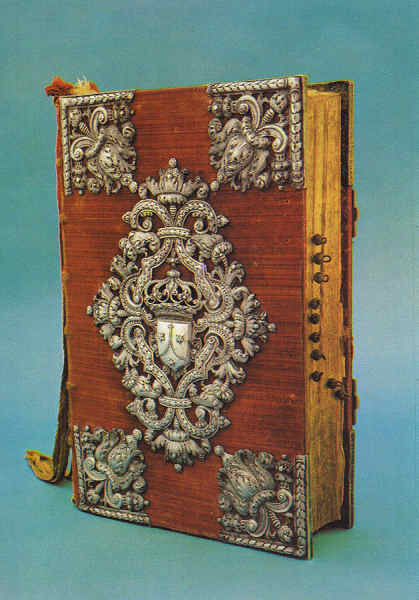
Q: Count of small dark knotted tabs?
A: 10